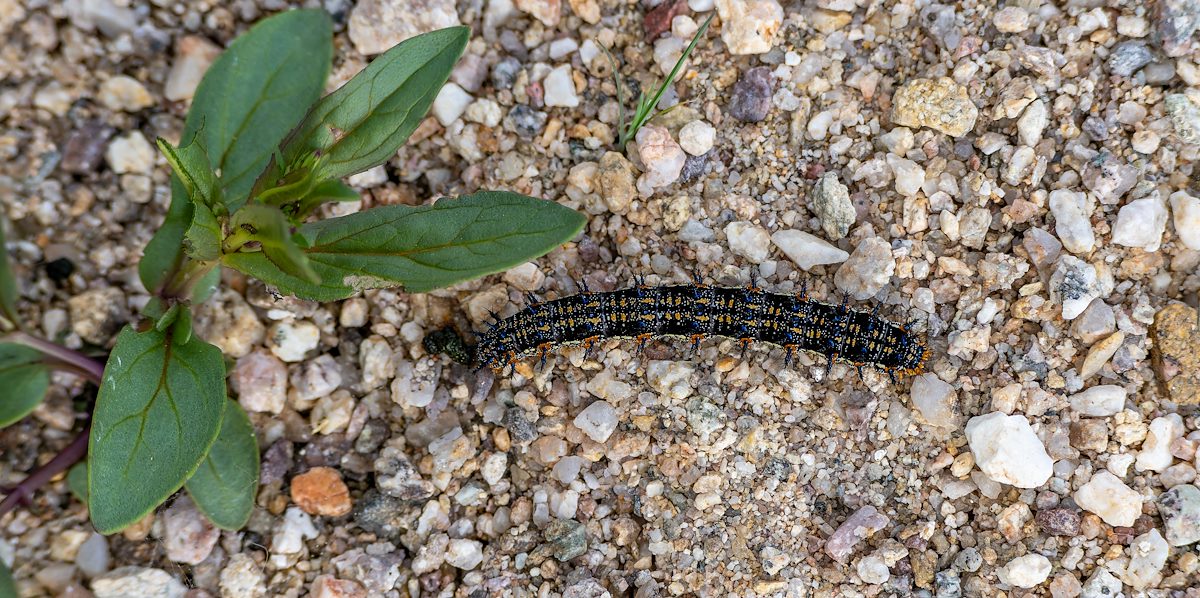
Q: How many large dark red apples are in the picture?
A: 0